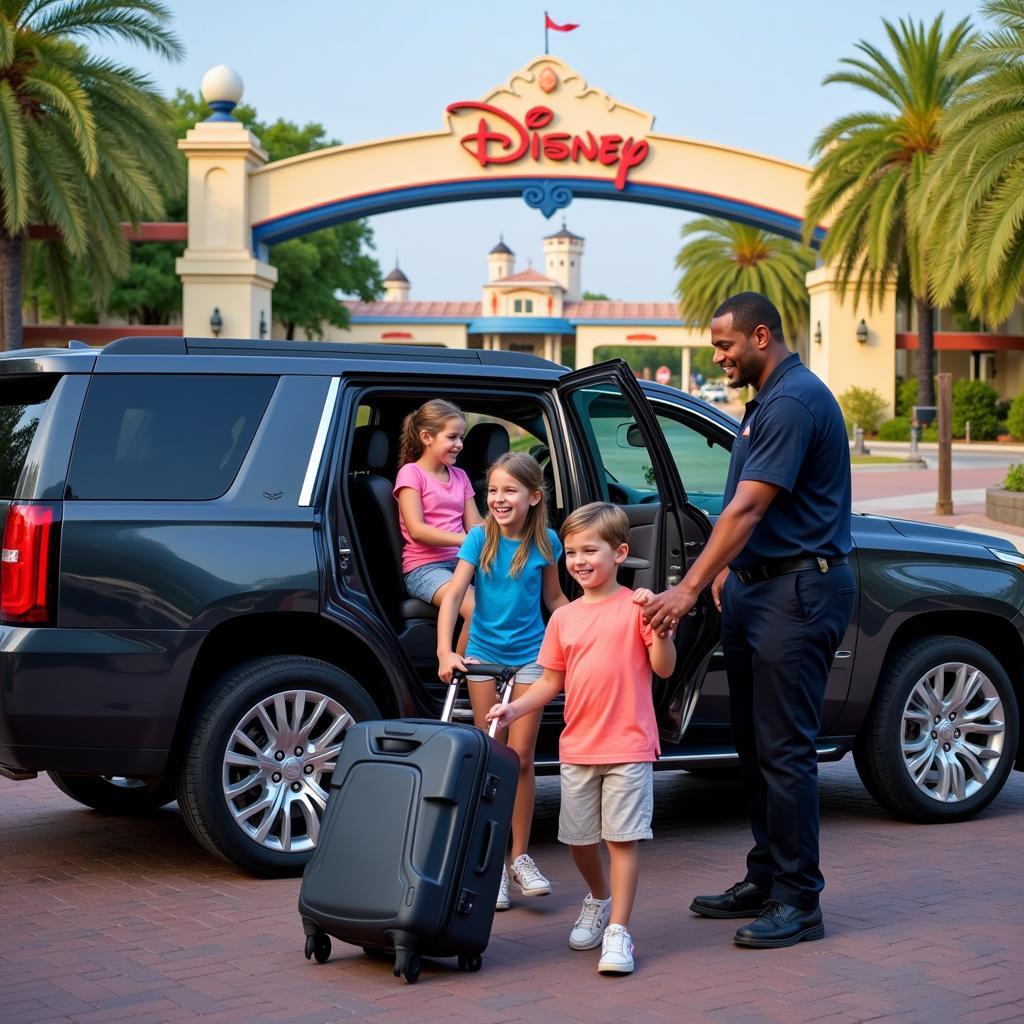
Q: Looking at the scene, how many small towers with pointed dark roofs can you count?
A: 3